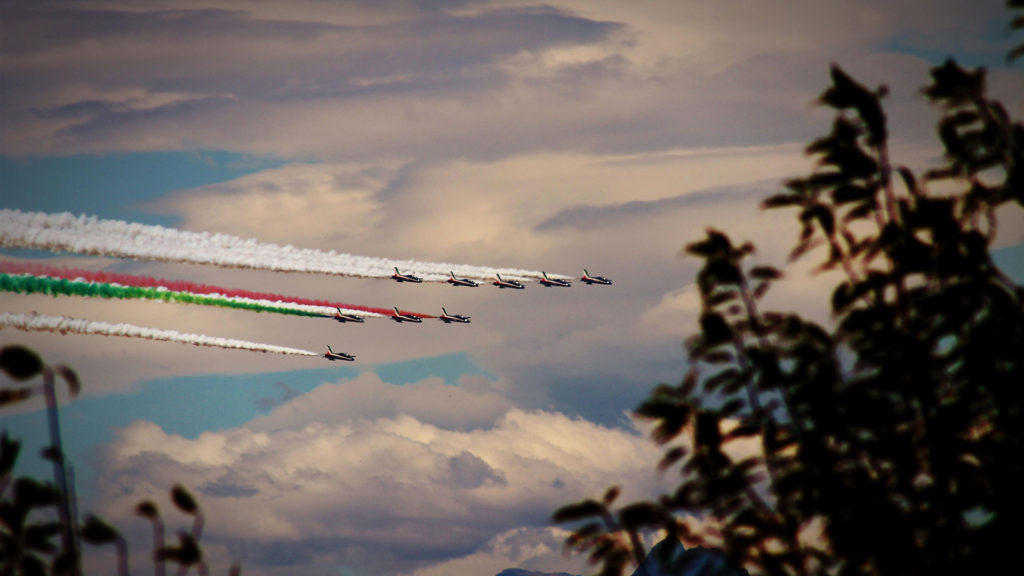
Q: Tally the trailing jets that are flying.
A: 9